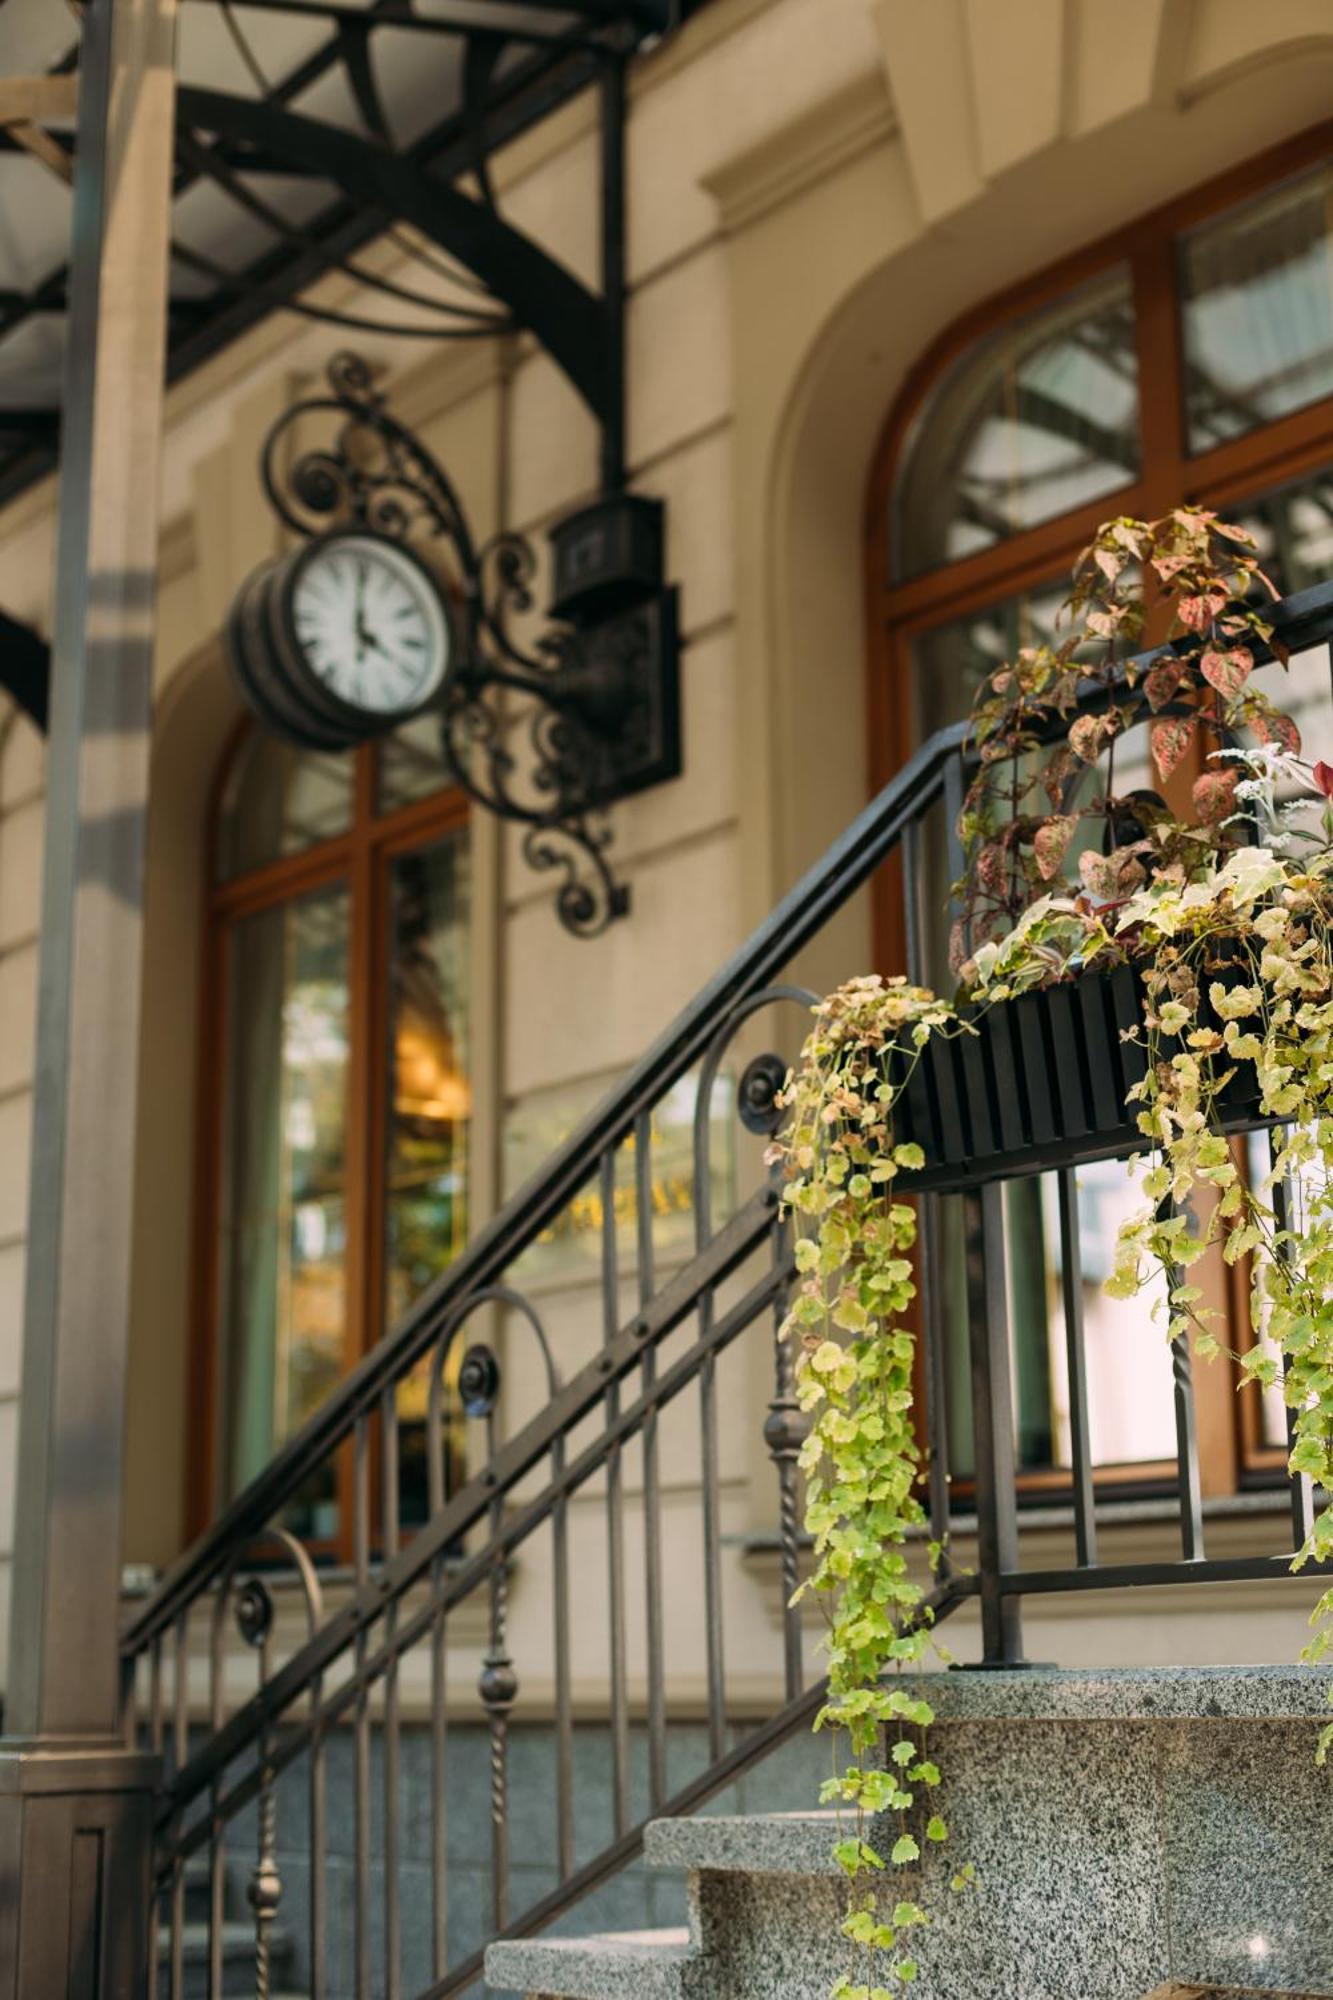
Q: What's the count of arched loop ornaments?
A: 3